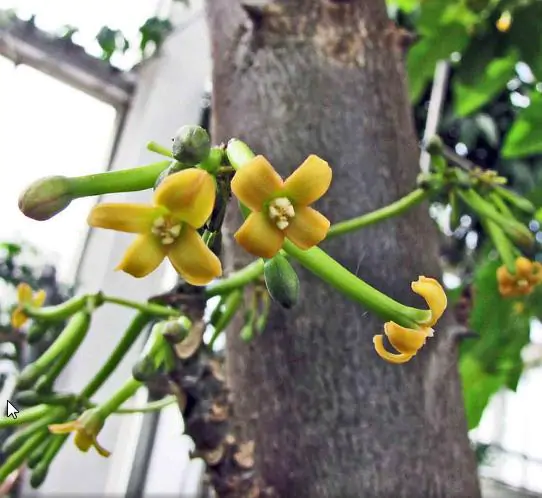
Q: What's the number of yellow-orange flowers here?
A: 6